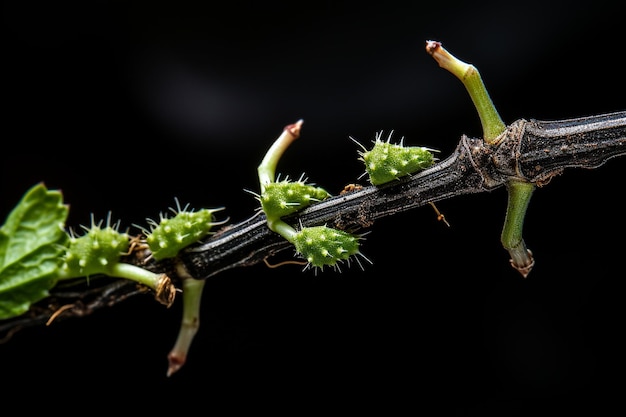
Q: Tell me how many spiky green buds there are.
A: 5